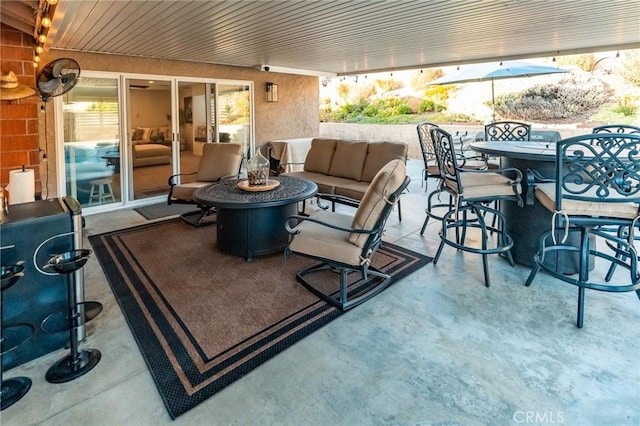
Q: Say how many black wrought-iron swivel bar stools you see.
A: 5